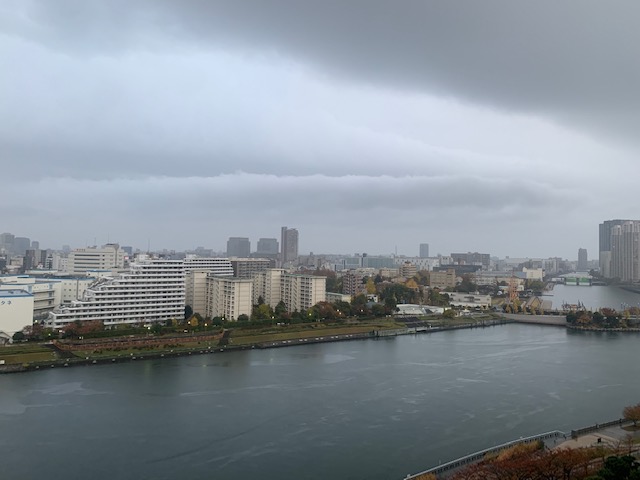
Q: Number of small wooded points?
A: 1